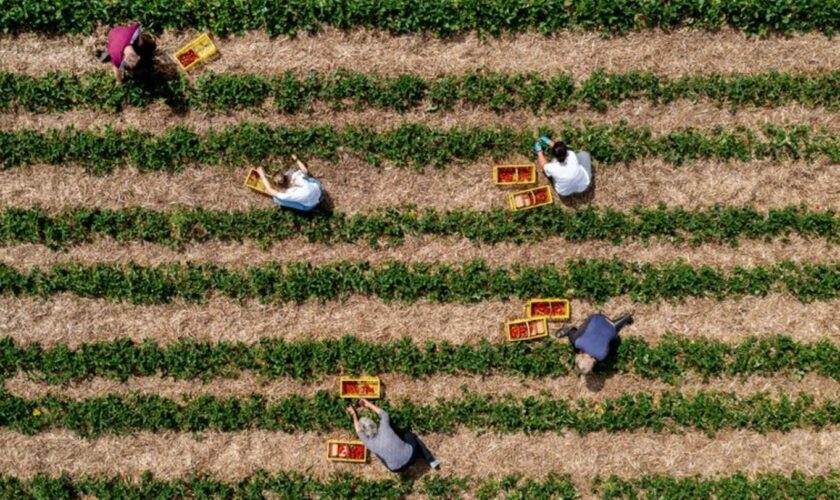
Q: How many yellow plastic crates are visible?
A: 8